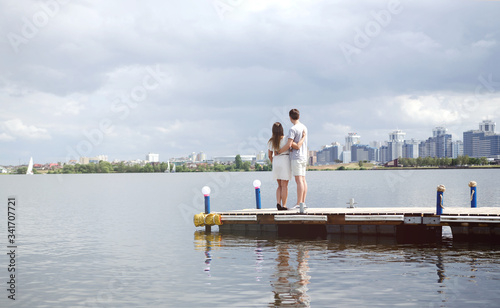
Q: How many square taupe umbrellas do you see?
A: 0